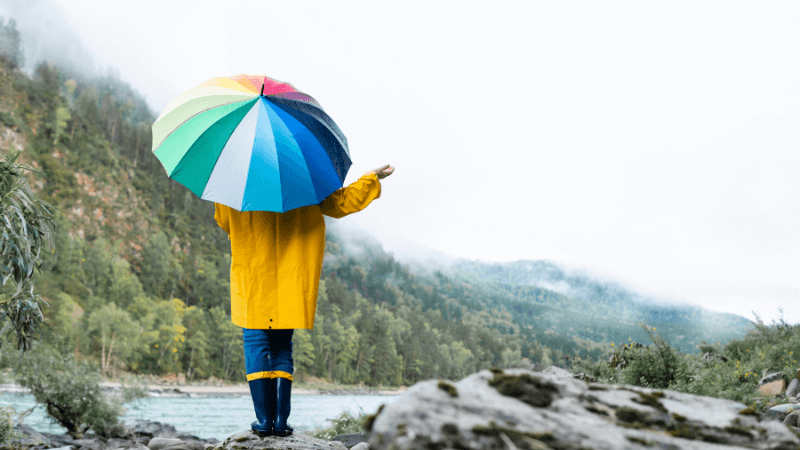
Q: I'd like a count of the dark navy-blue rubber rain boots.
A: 2